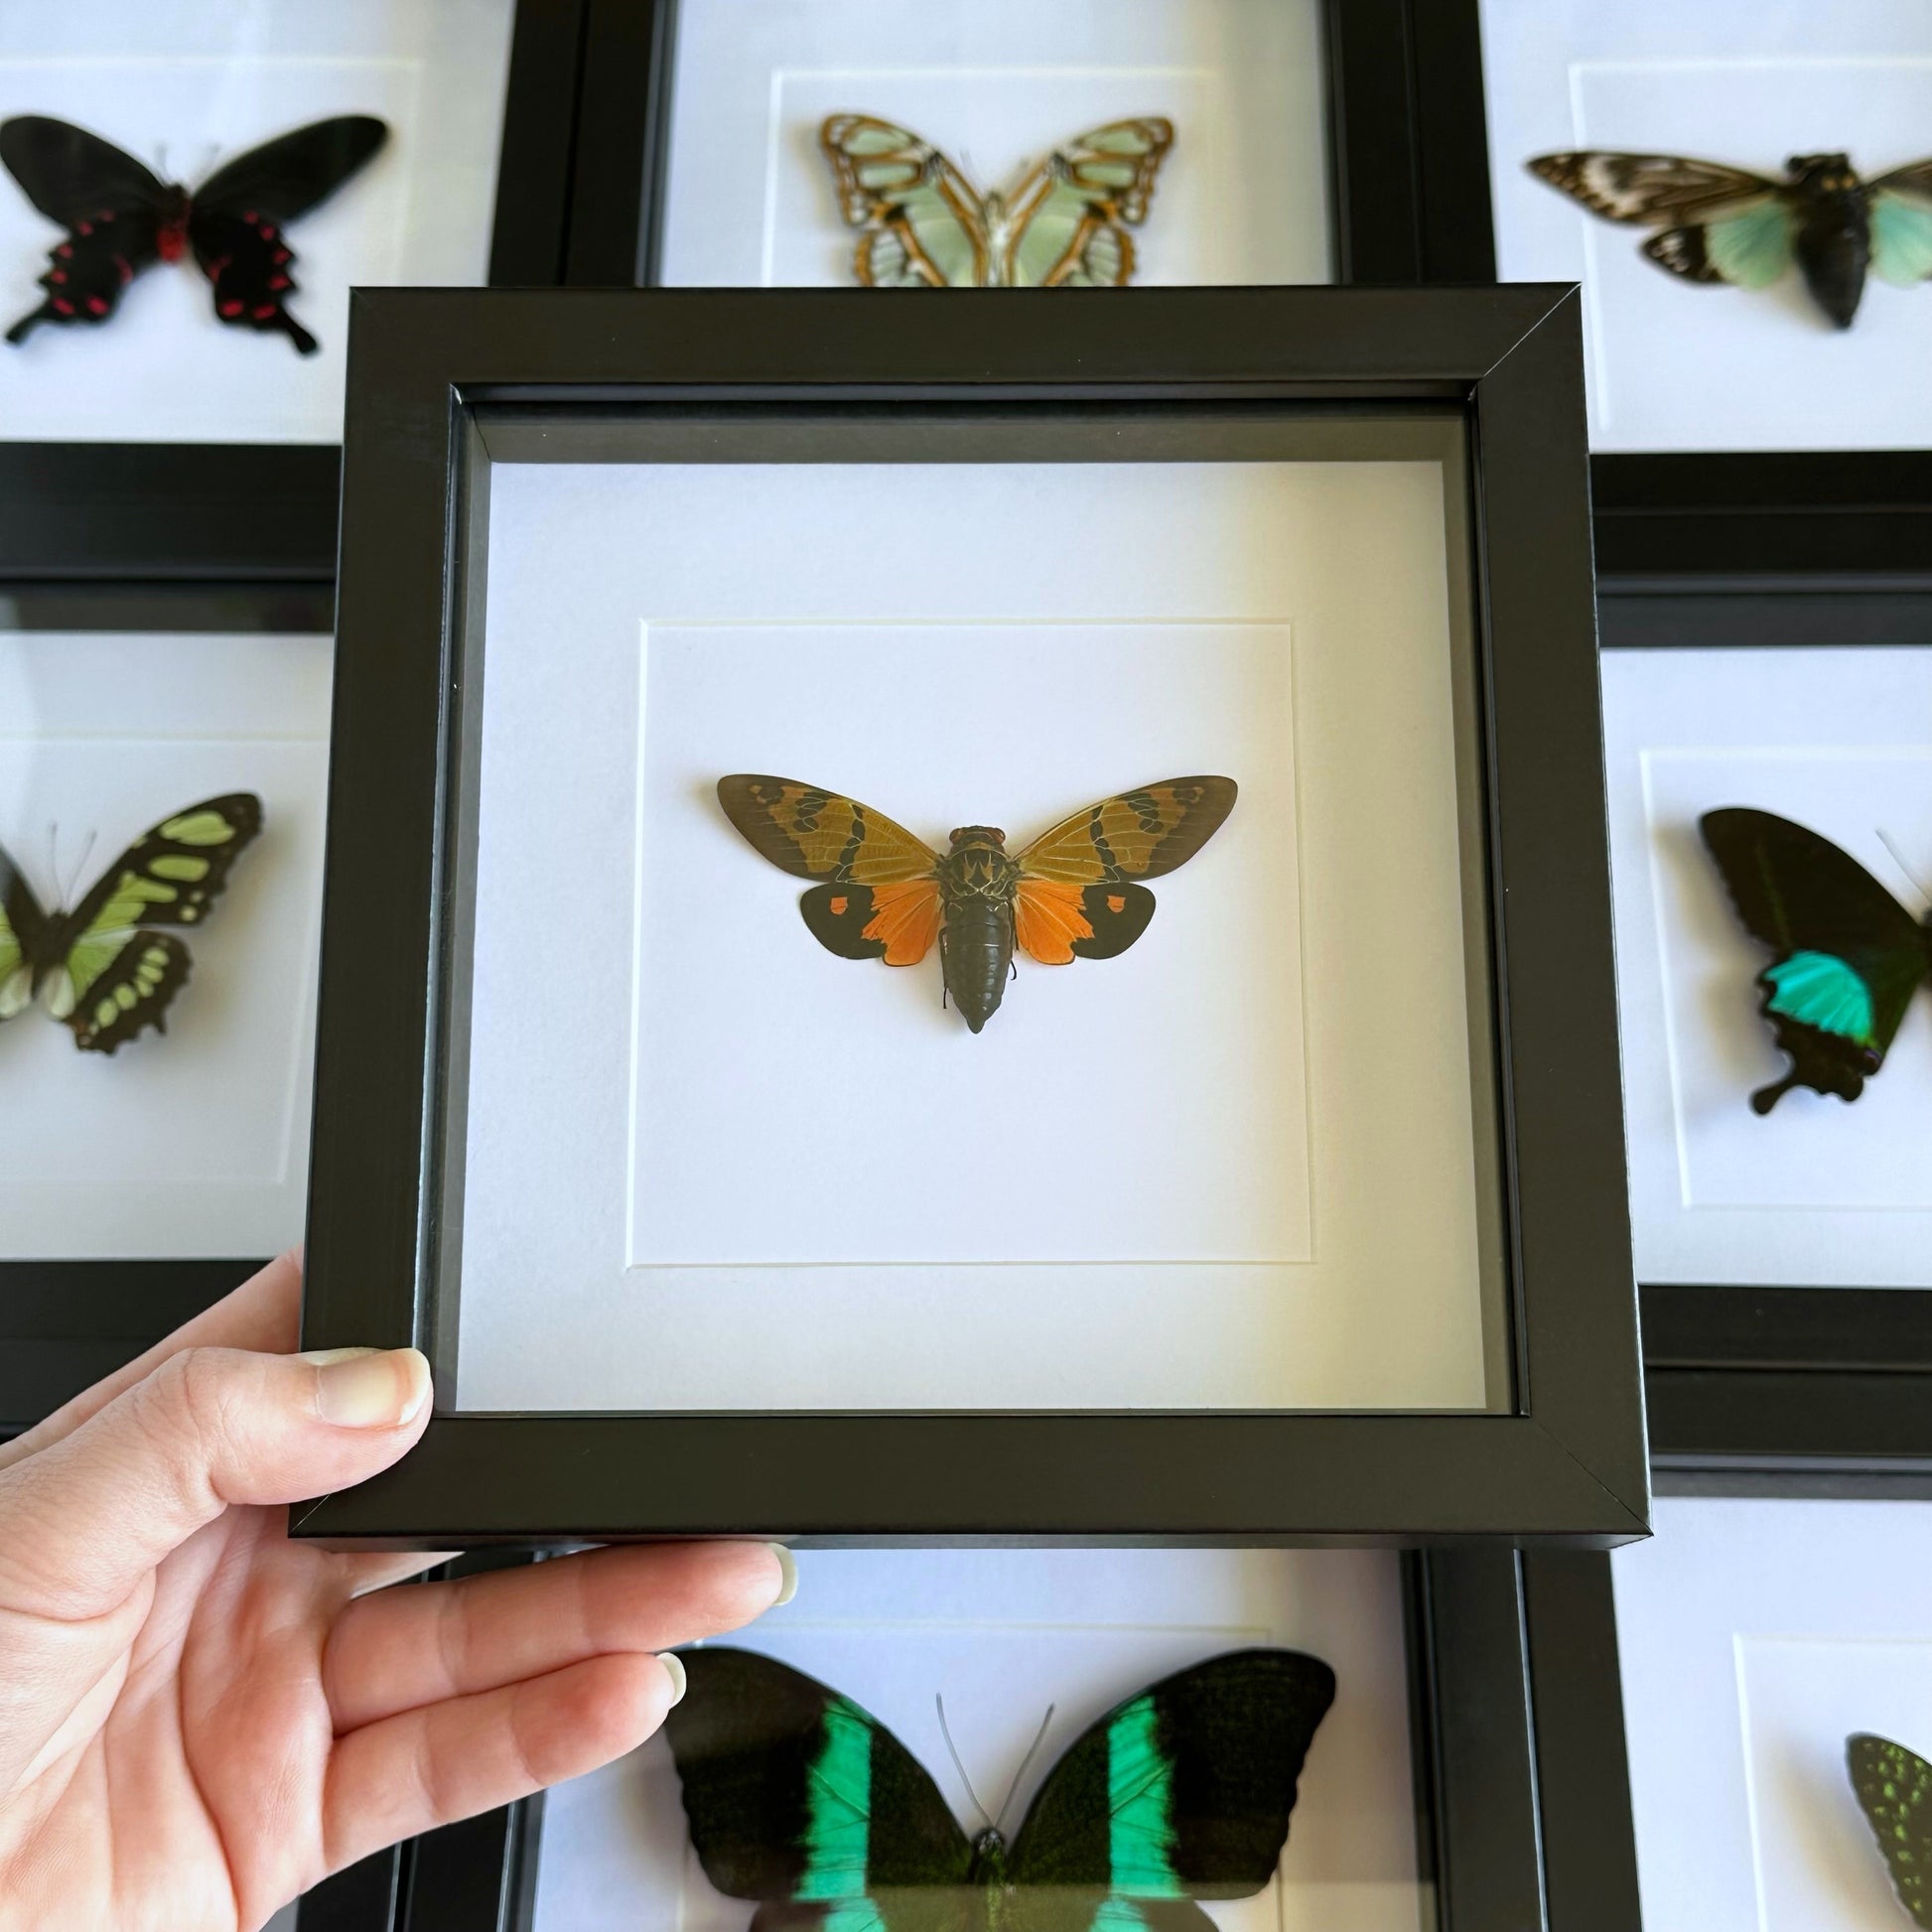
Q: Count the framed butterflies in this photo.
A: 6